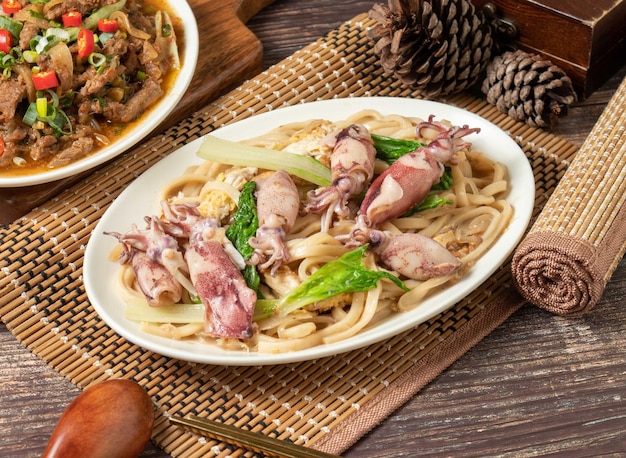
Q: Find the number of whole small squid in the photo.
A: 6